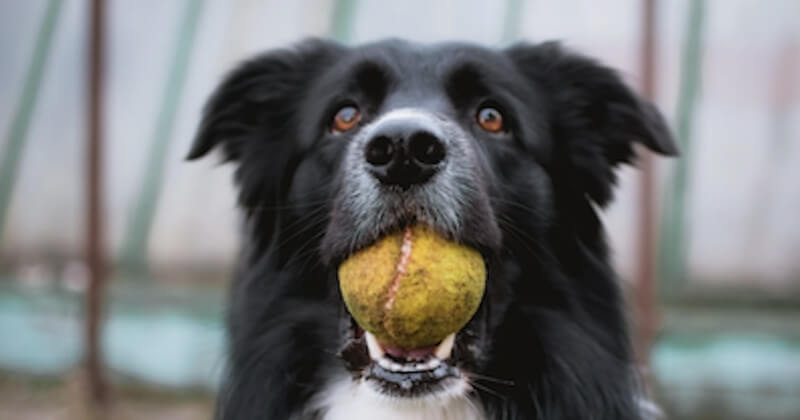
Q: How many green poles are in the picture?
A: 5